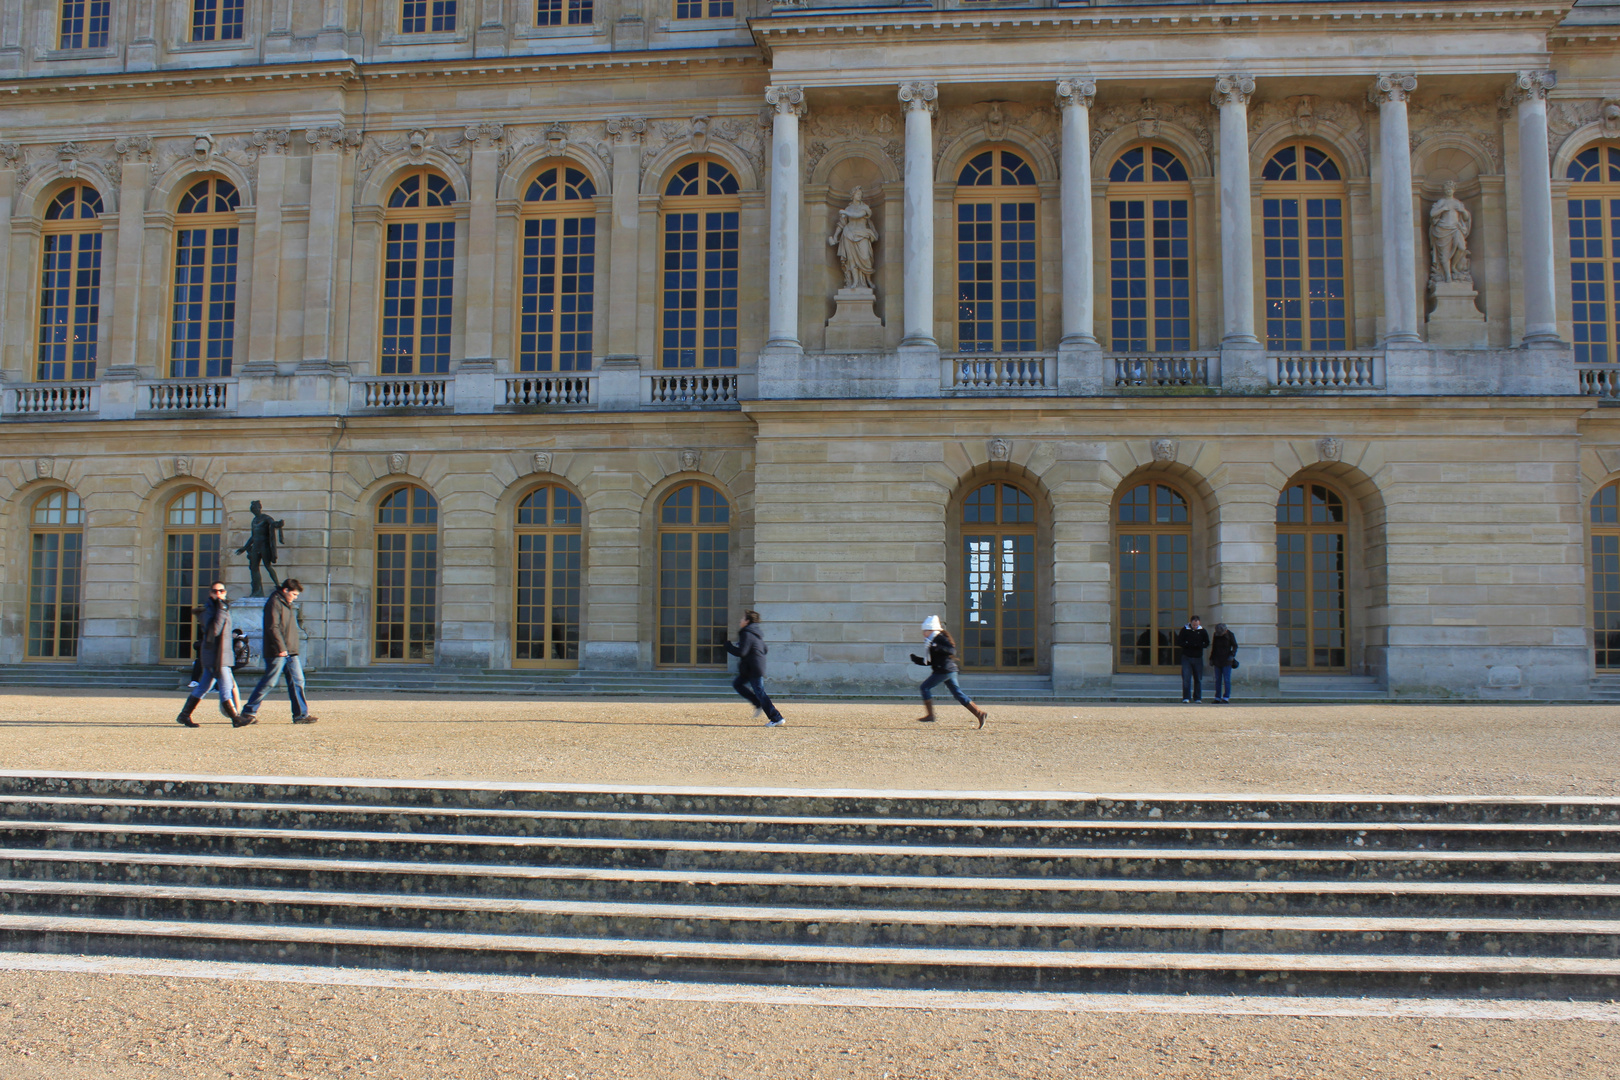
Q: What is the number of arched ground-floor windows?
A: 9